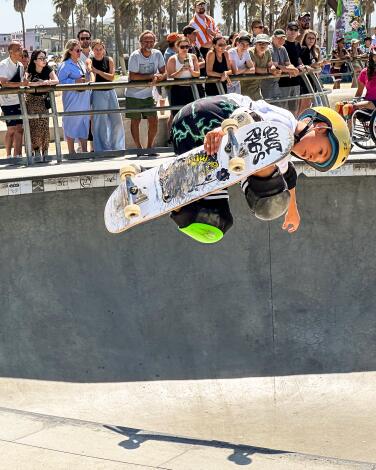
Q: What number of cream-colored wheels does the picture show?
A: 4